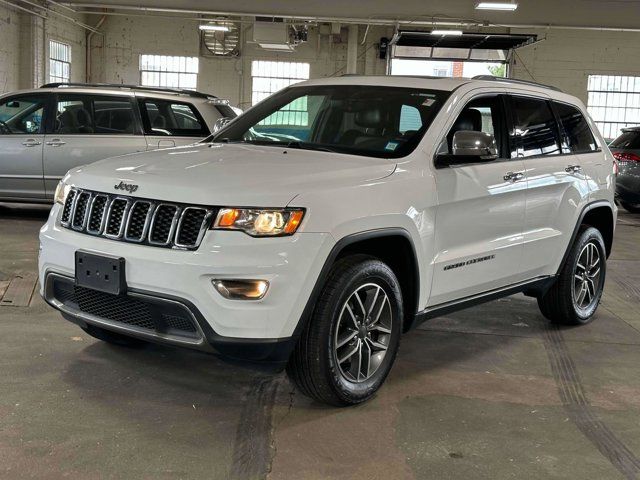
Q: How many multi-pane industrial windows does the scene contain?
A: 4